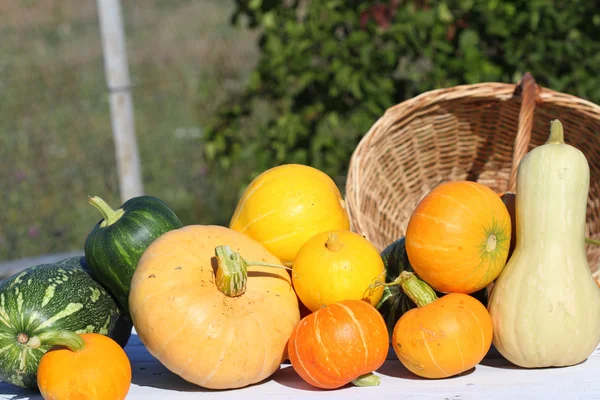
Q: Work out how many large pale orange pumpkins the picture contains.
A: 1